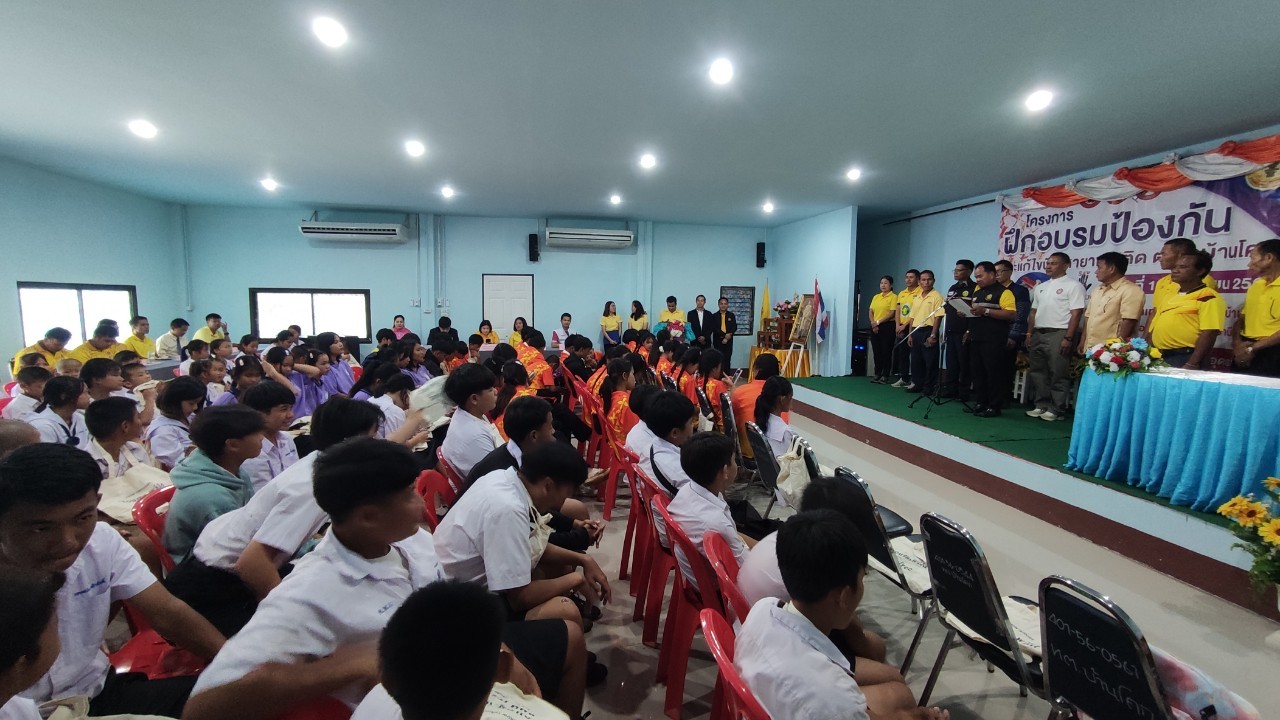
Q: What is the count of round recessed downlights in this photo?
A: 11